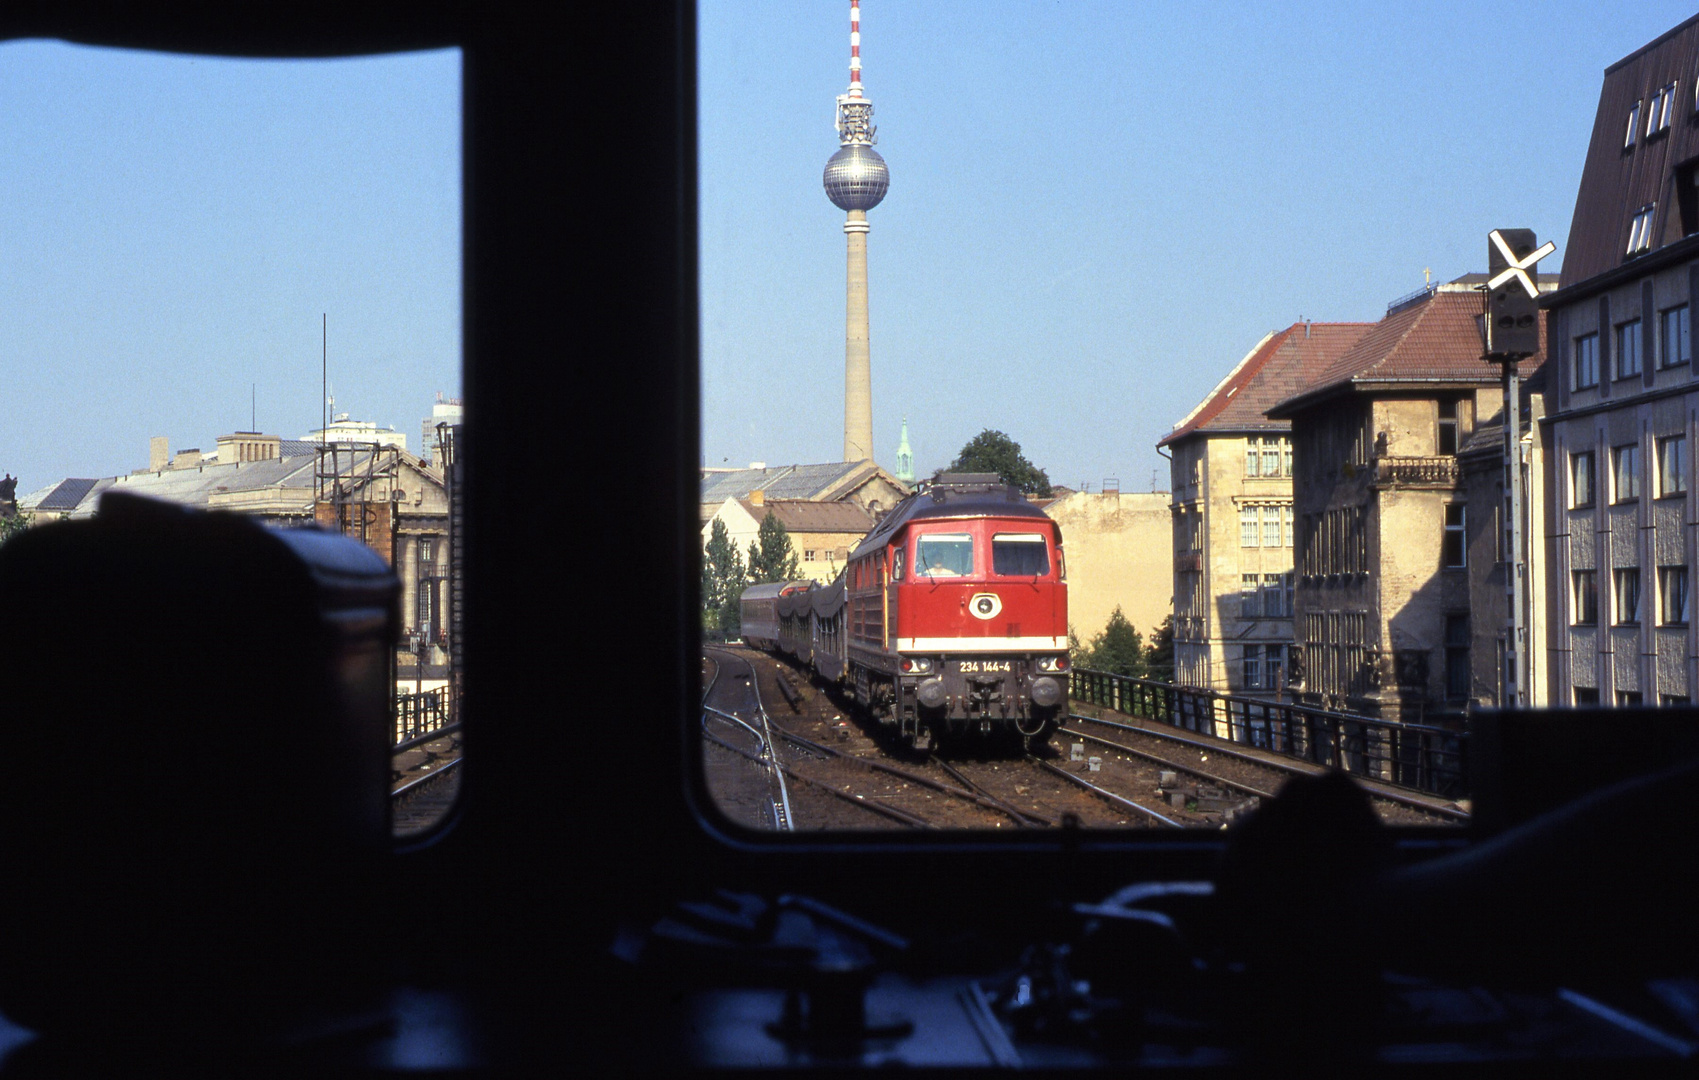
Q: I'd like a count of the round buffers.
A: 2